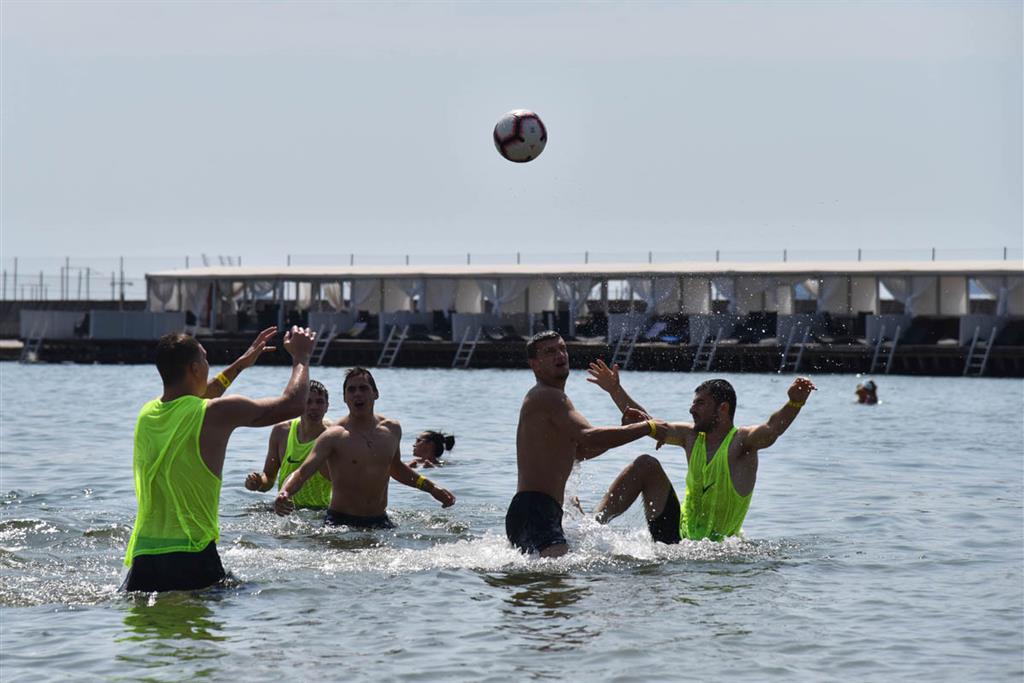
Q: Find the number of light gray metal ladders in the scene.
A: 9